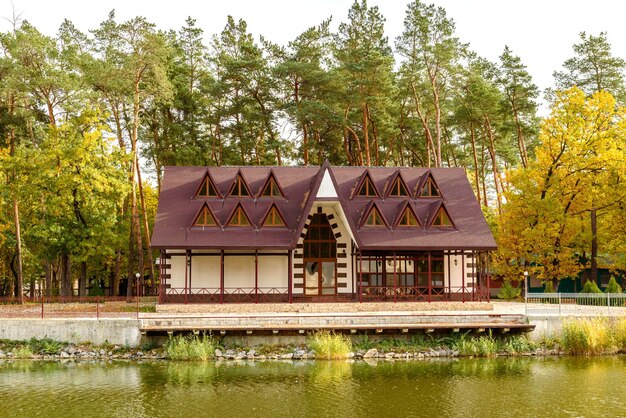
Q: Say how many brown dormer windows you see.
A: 12